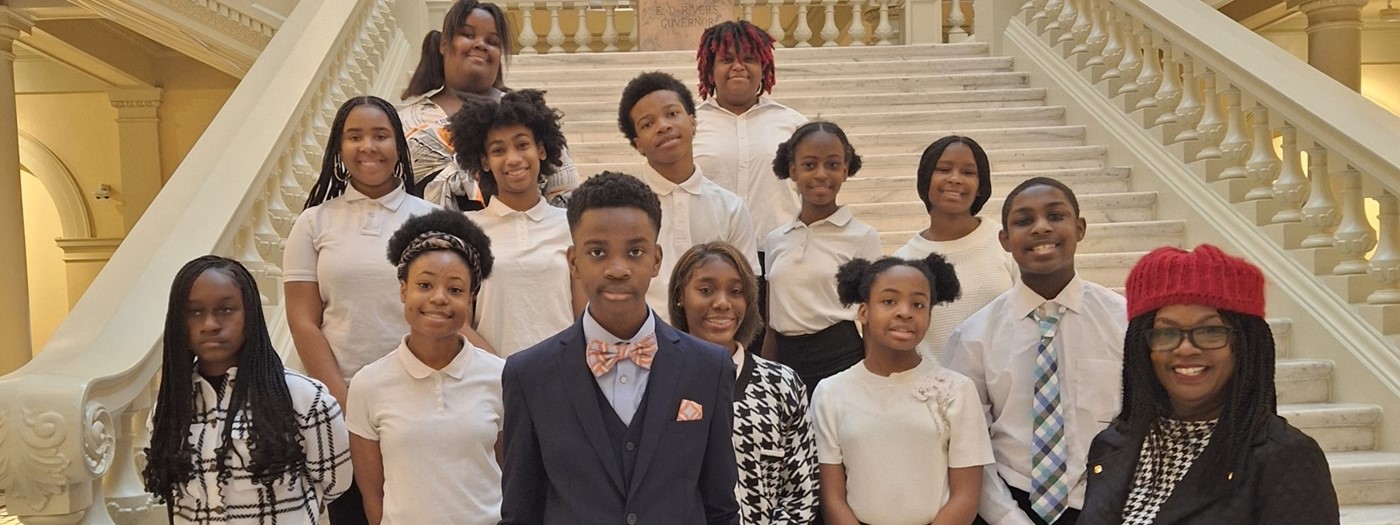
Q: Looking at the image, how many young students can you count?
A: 13